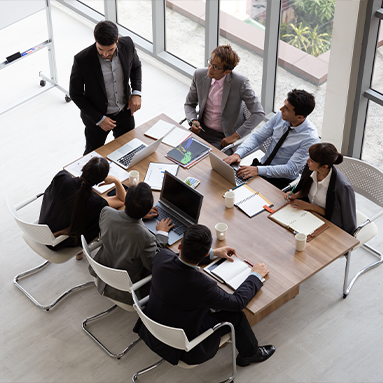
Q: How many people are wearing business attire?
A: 7